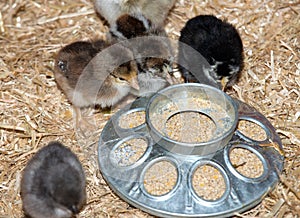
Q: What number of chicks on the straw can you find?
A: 5